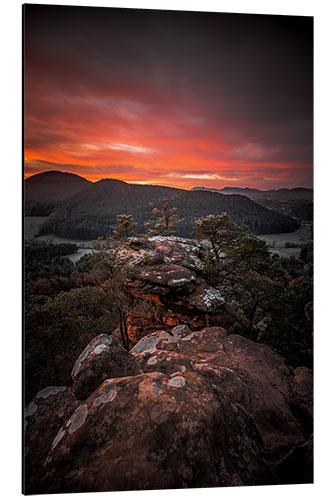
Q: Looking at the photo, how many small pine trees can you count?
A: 3